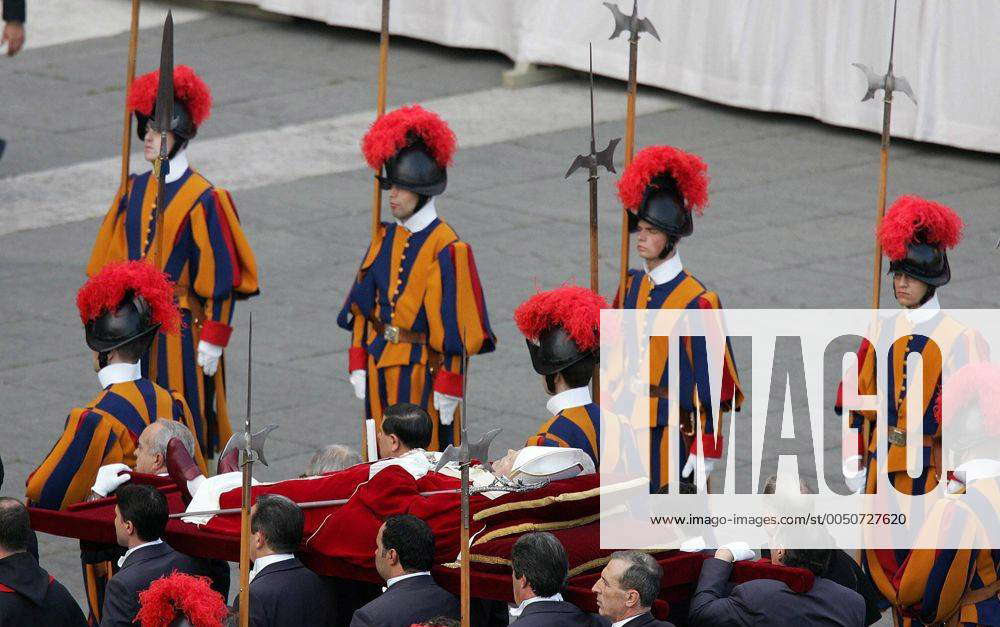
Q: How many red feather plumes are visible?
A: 8